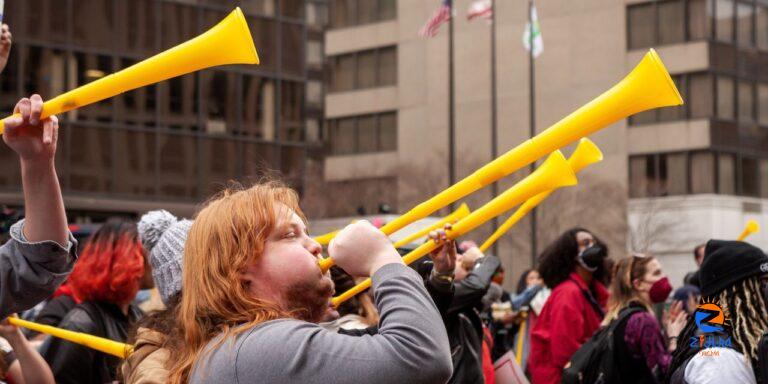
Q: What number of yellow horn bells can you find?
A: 6